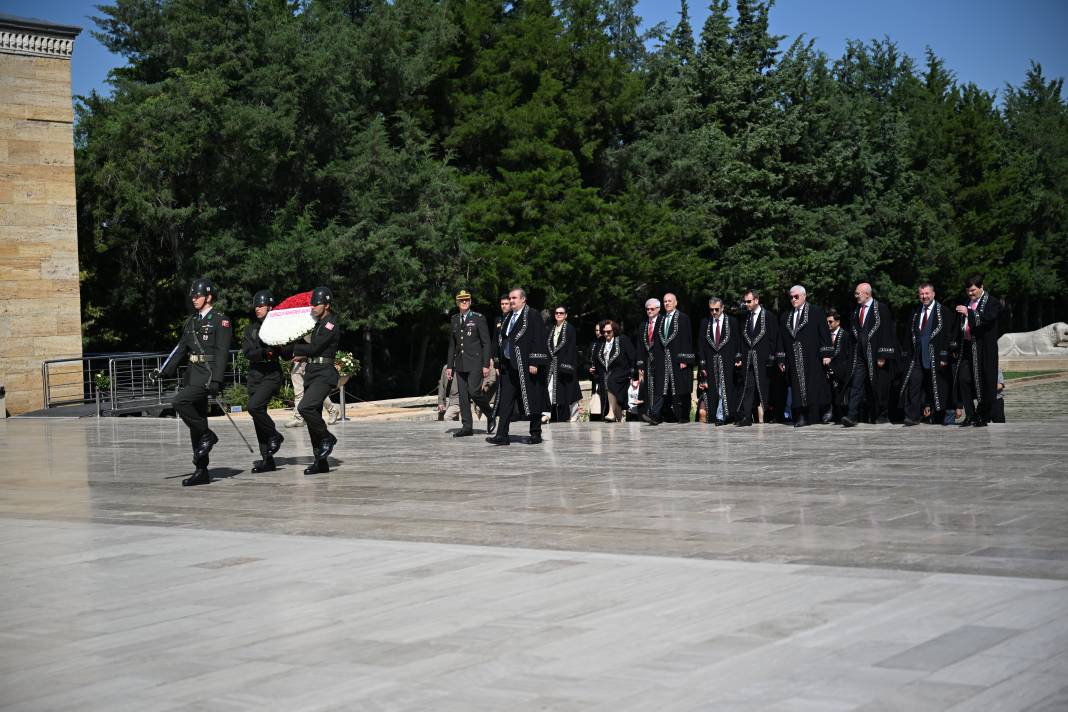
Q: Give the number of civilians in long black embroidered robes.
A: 13